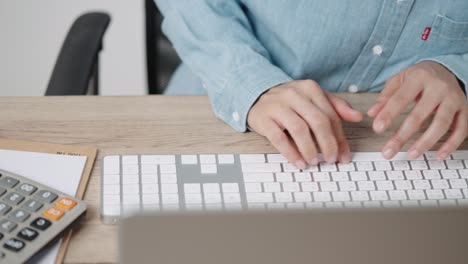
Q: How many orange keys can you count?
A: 2